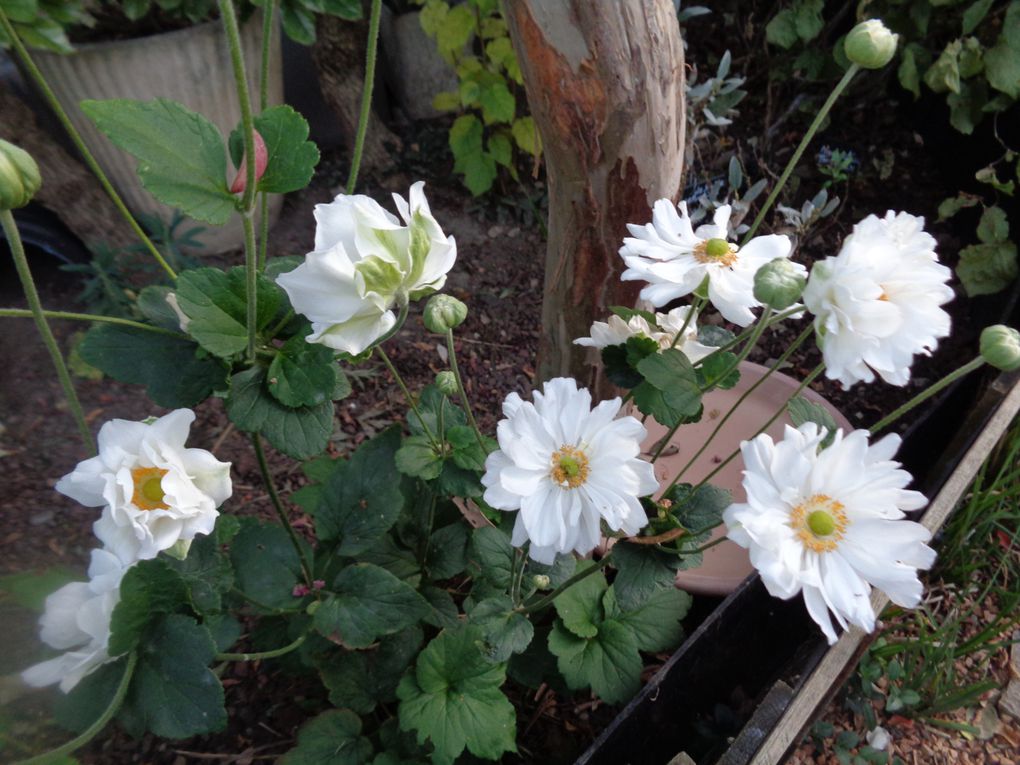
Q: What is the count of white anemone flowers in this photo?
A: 8